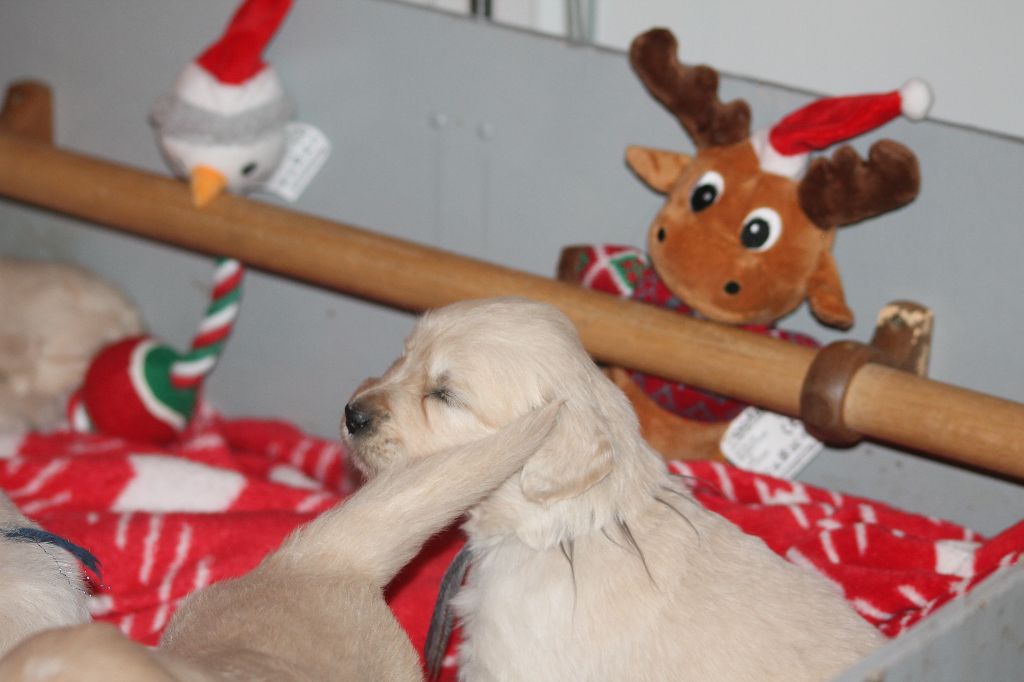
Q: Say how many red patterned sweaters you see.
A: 1